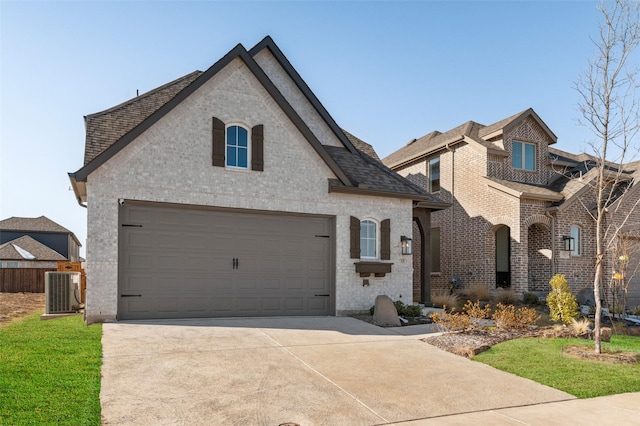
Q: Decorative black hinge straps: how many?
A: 4